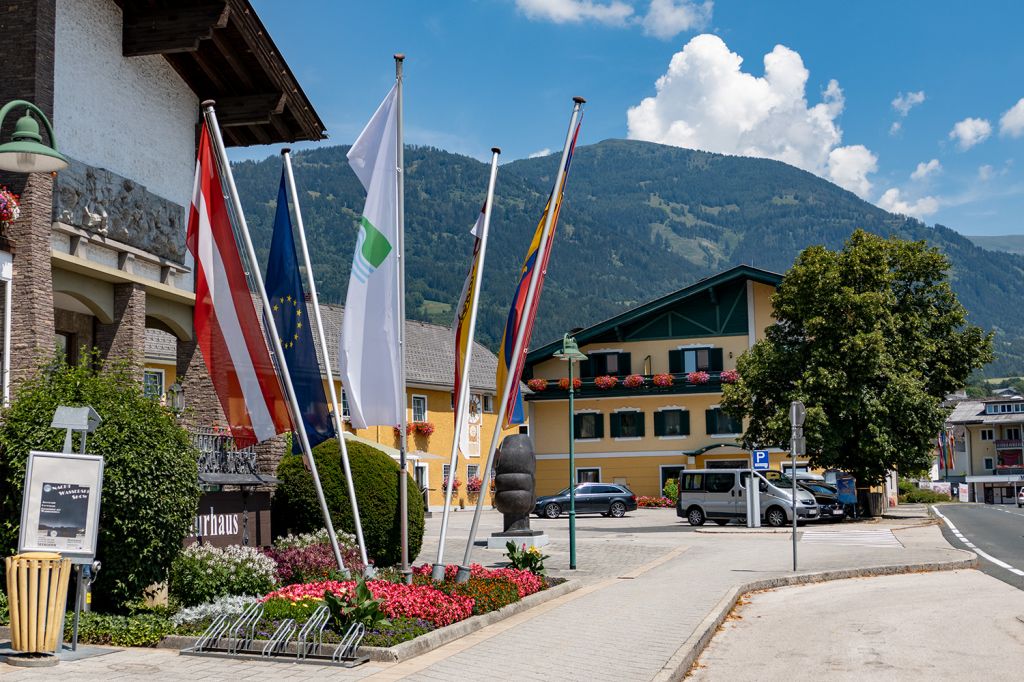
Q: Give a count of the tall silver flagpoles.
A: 5